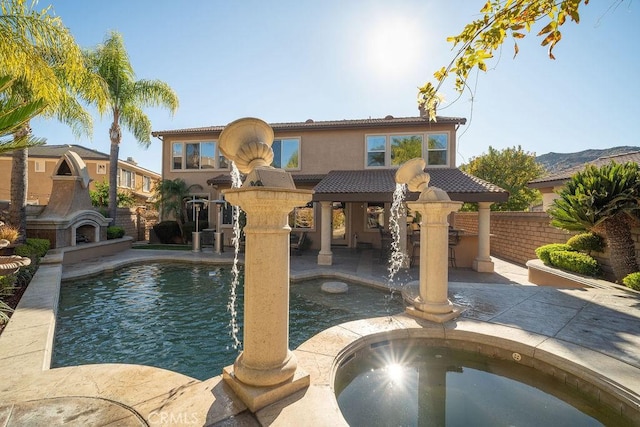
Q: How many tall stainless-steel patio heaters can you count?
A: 2